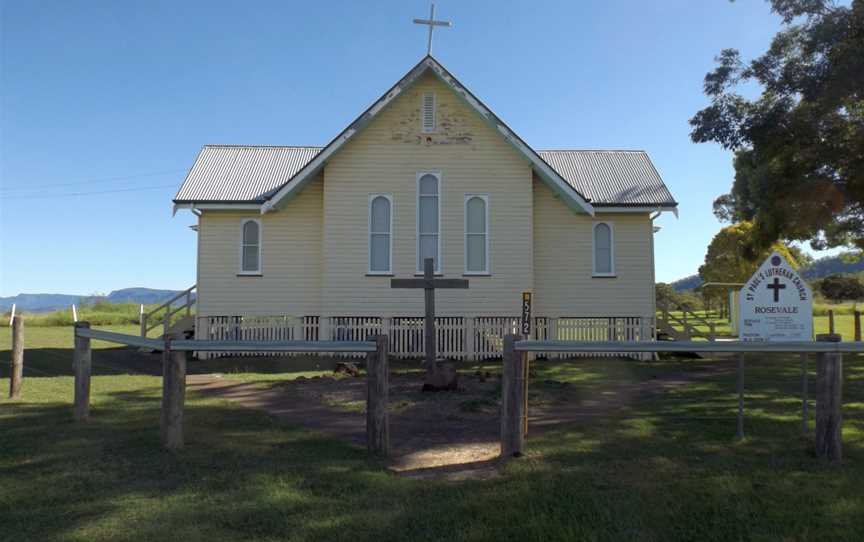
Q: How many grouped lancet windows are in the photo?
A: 3